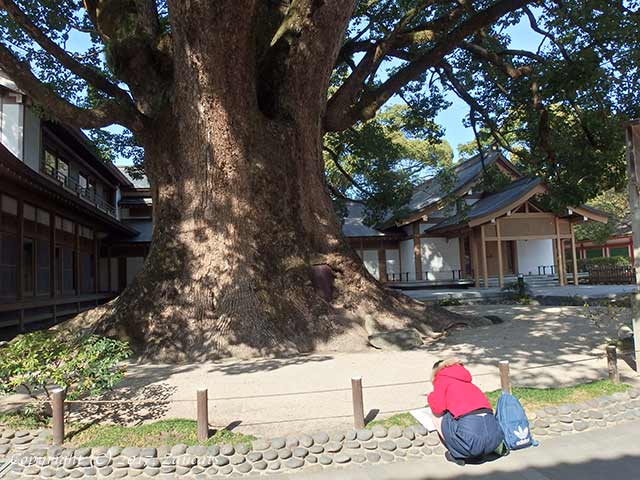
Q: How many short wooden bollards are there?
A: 5